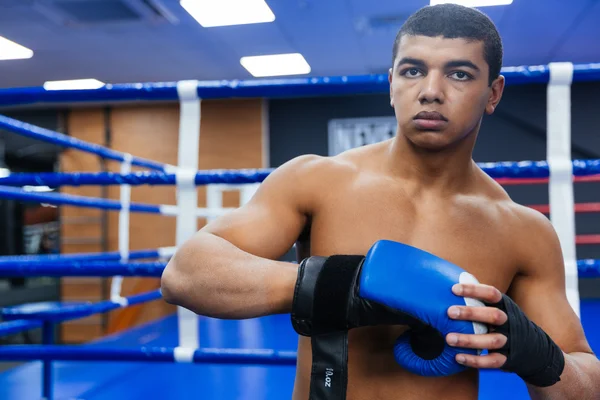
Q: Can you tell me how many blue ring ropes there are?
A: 8